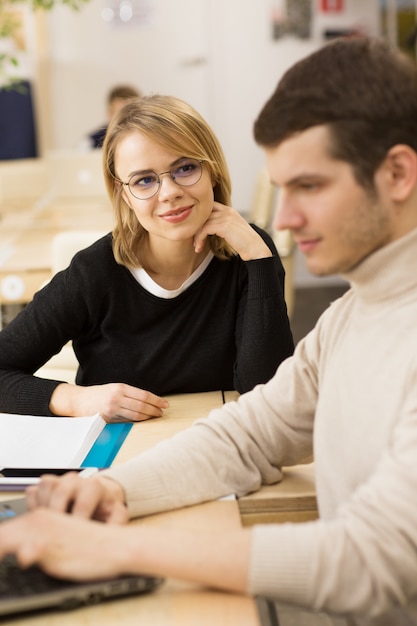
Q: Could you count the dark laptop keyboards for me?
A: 1